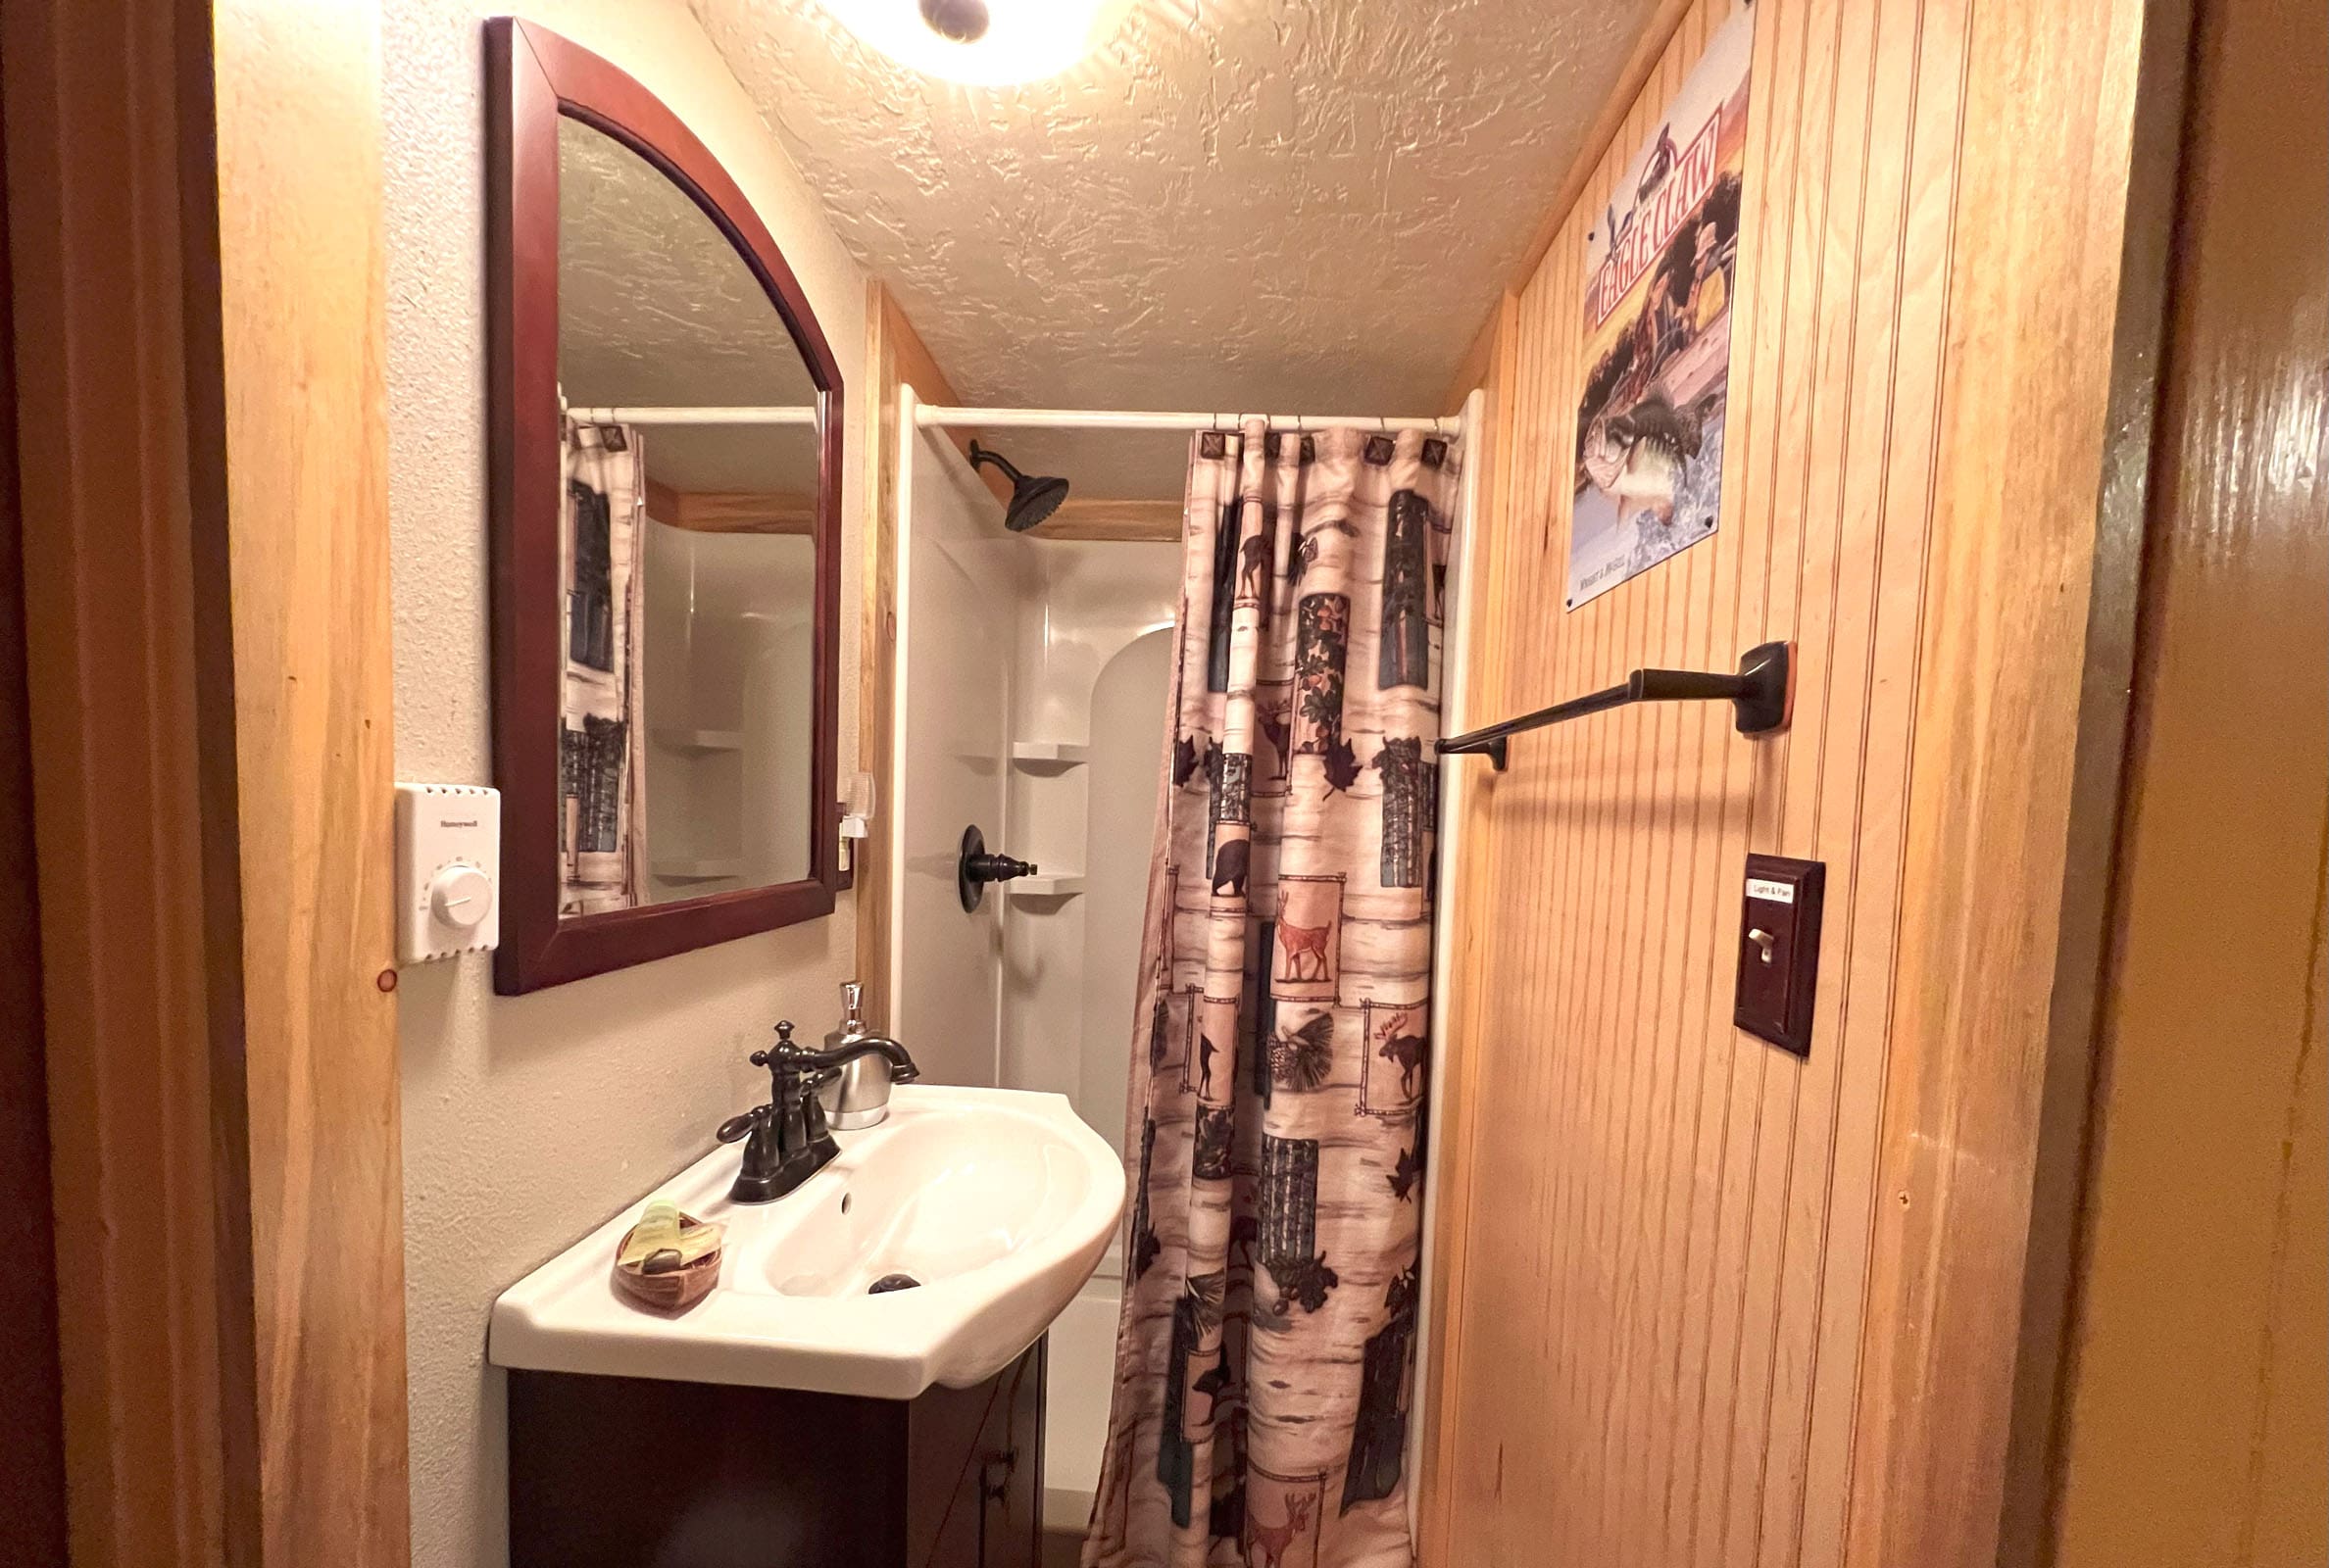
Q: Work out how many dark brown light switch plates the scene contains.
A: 1